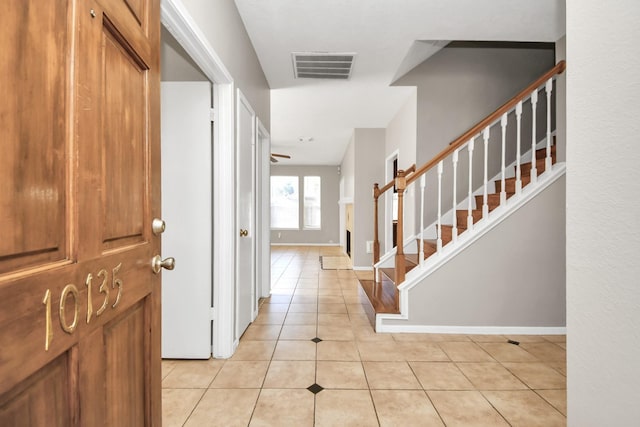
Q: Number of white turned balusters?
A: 9